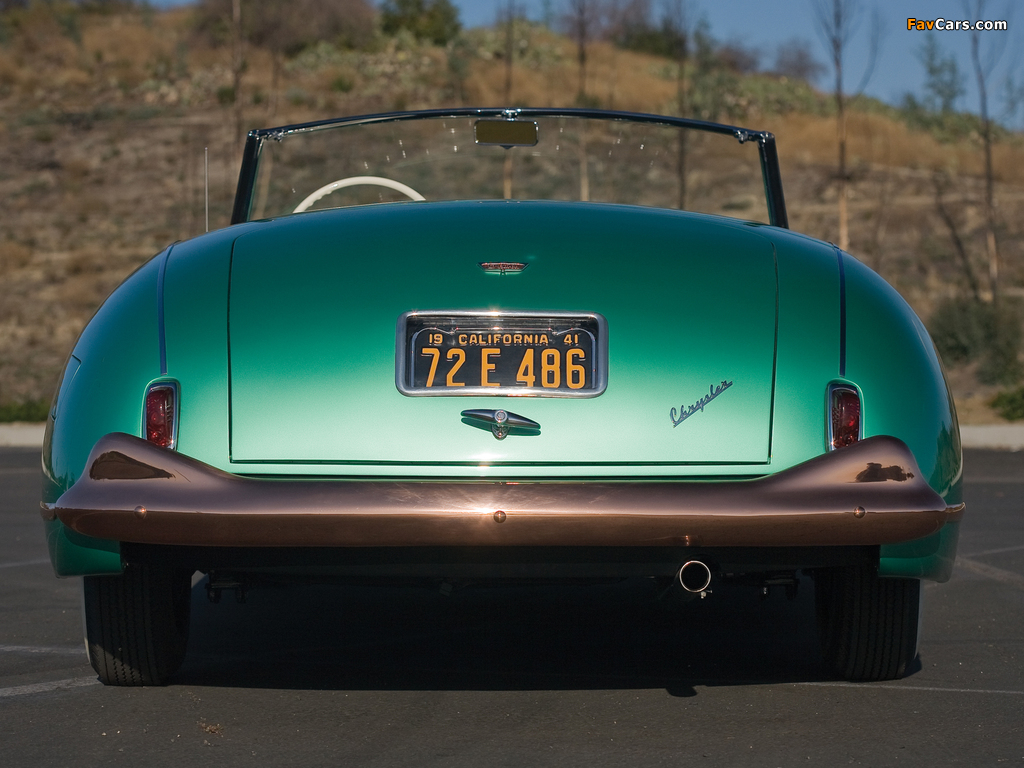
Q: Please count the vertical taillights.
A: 2